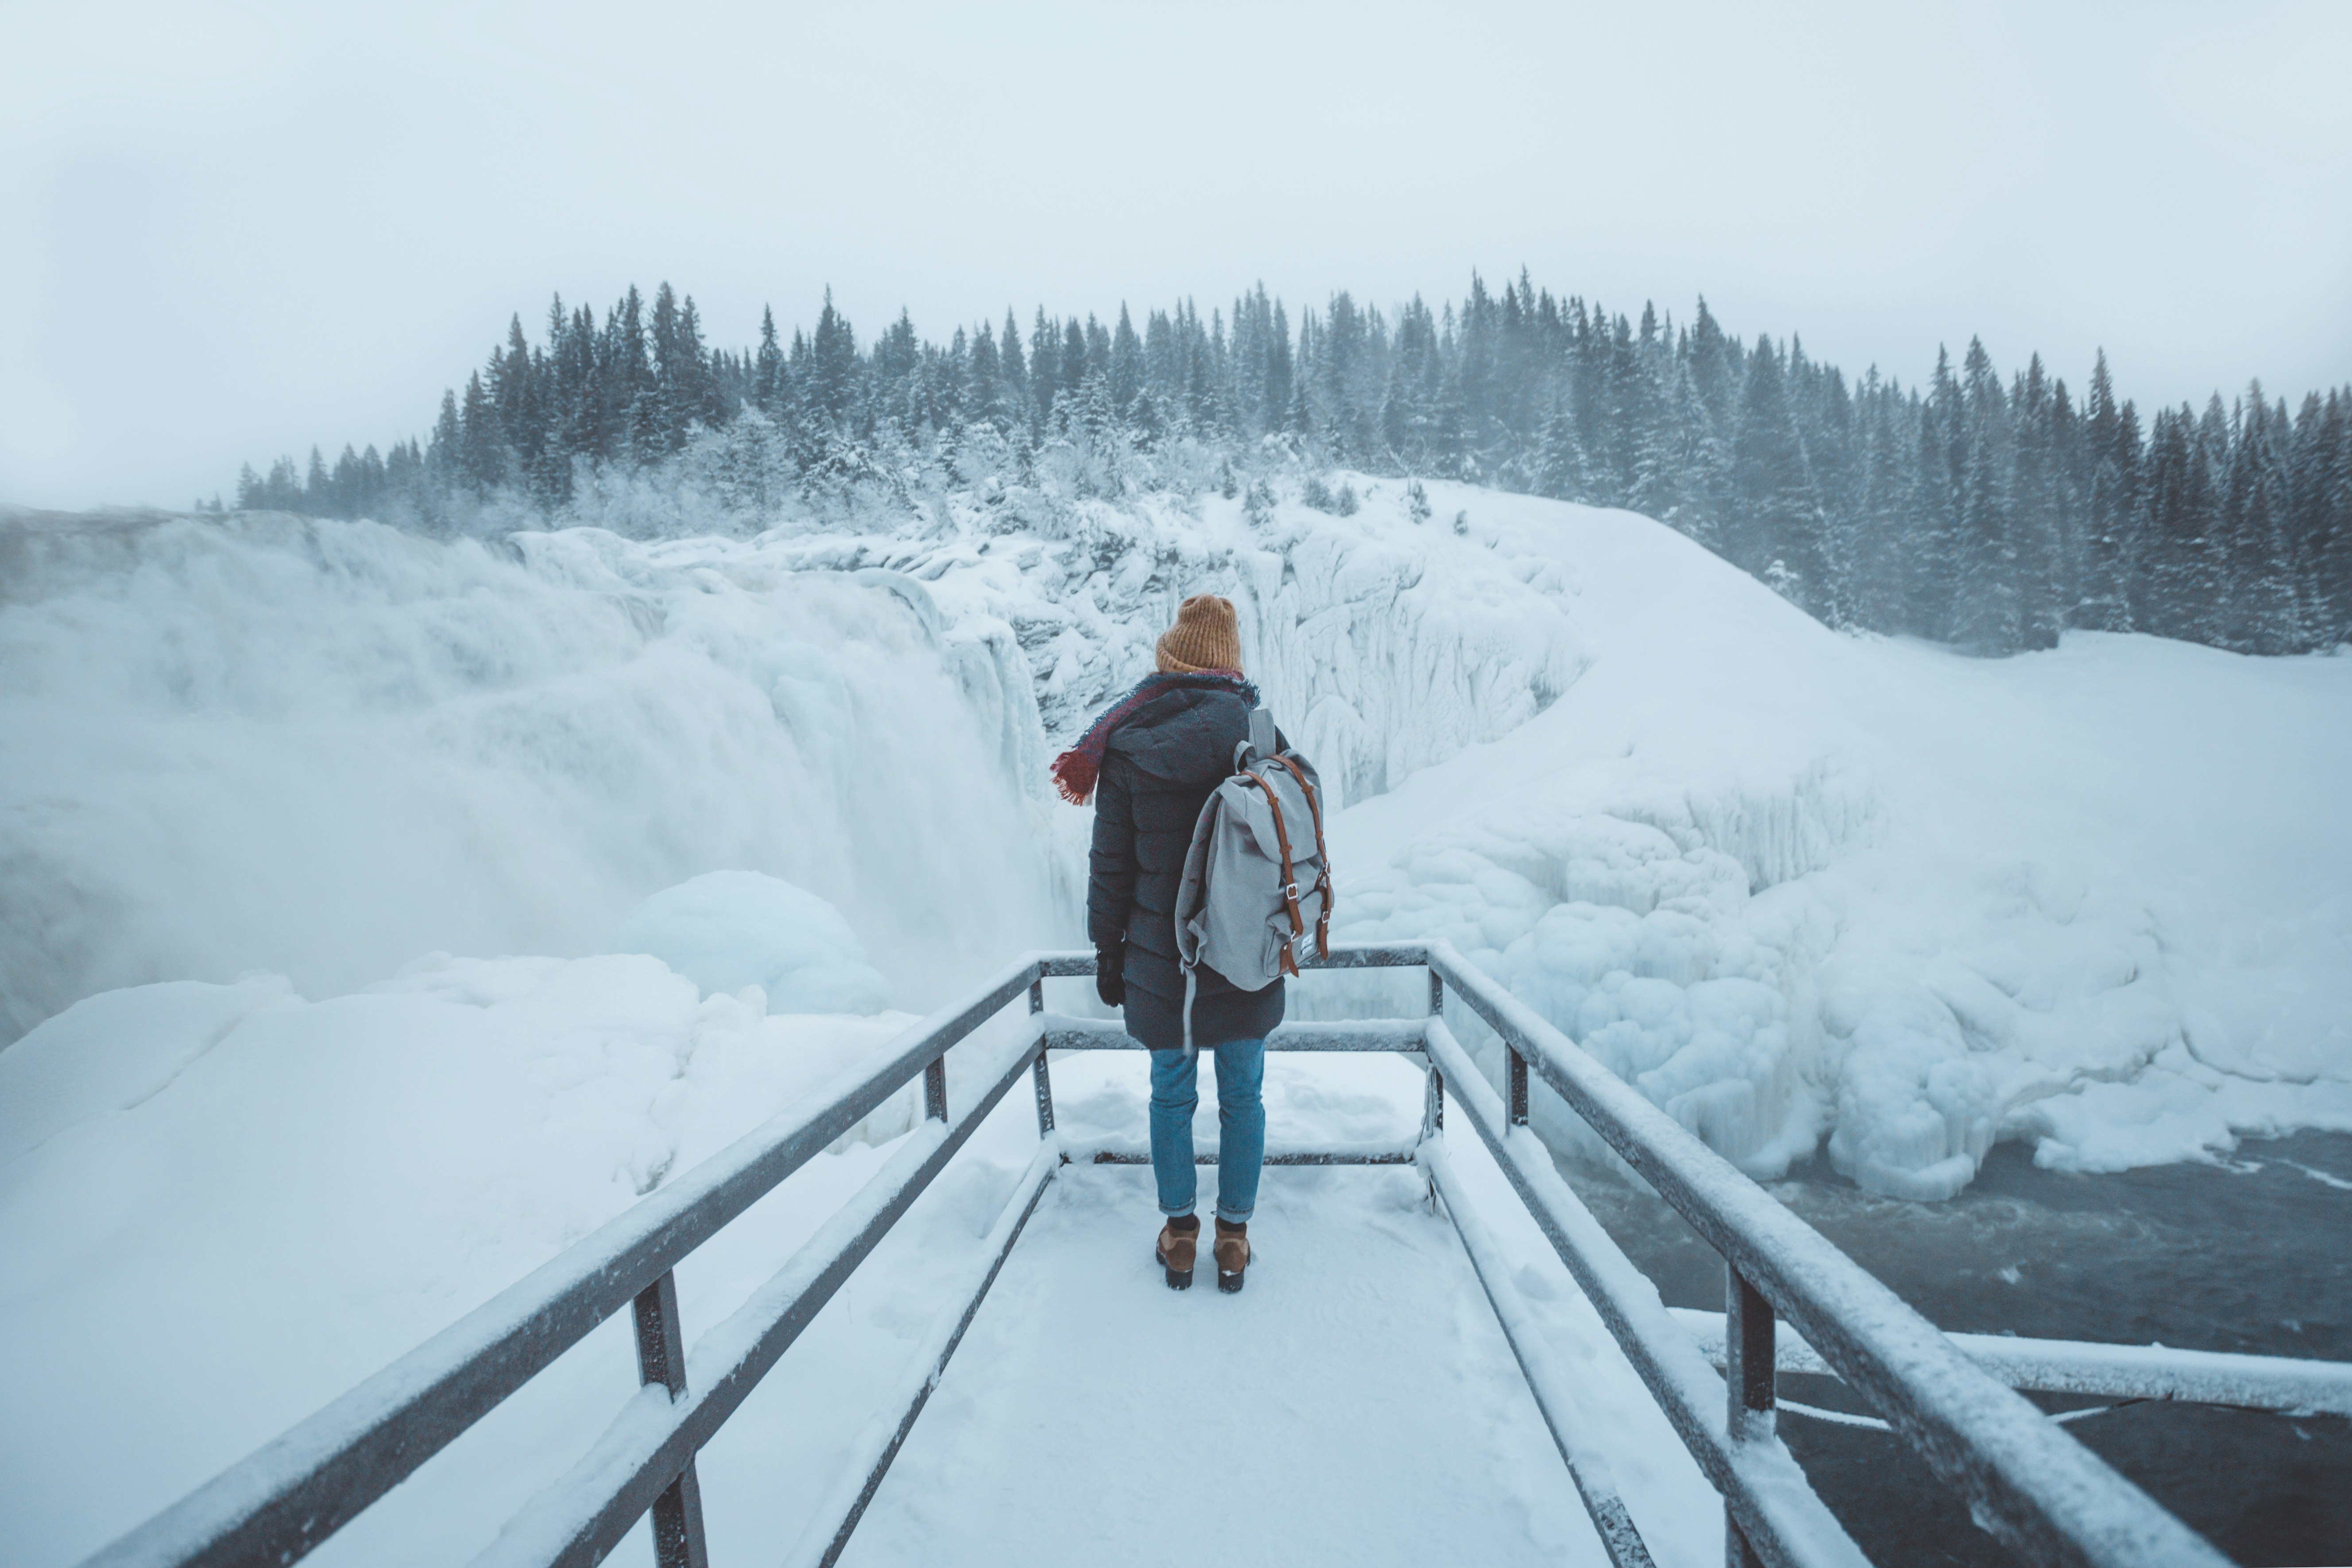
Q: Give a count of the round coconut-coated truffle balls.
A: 0